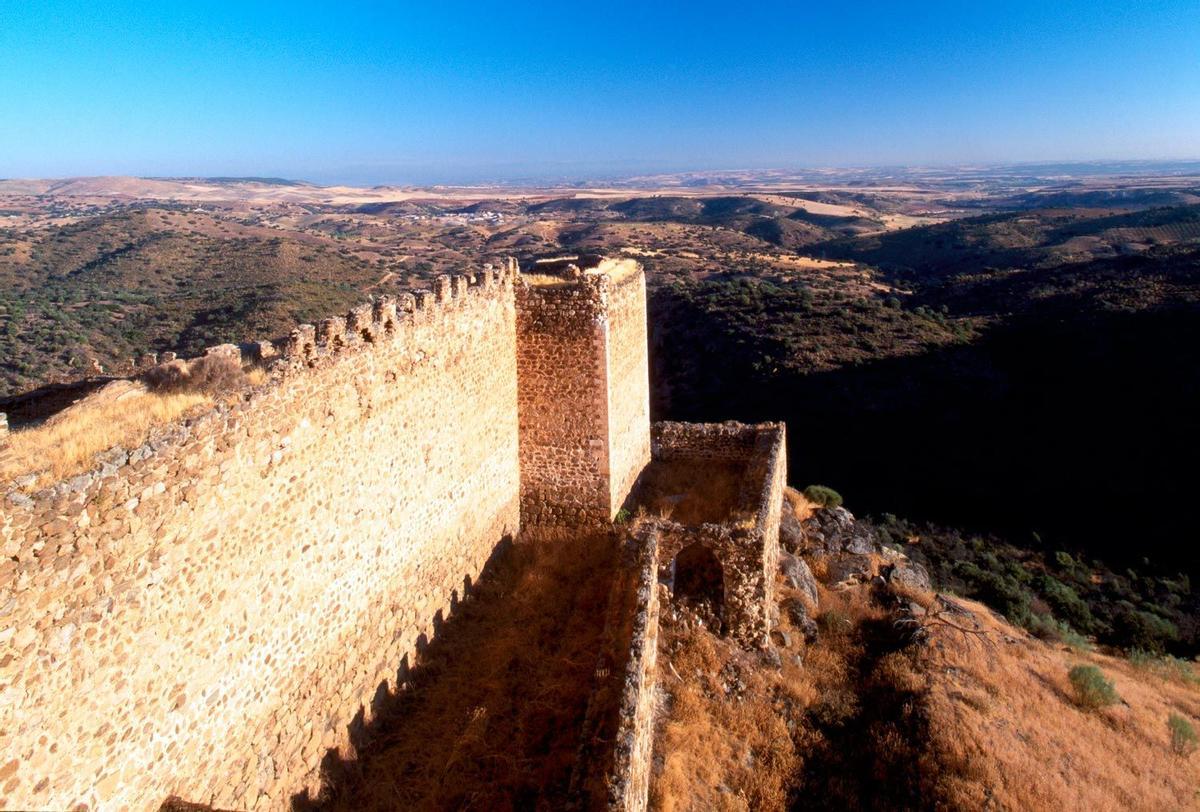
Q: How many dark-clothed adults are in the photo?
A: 0